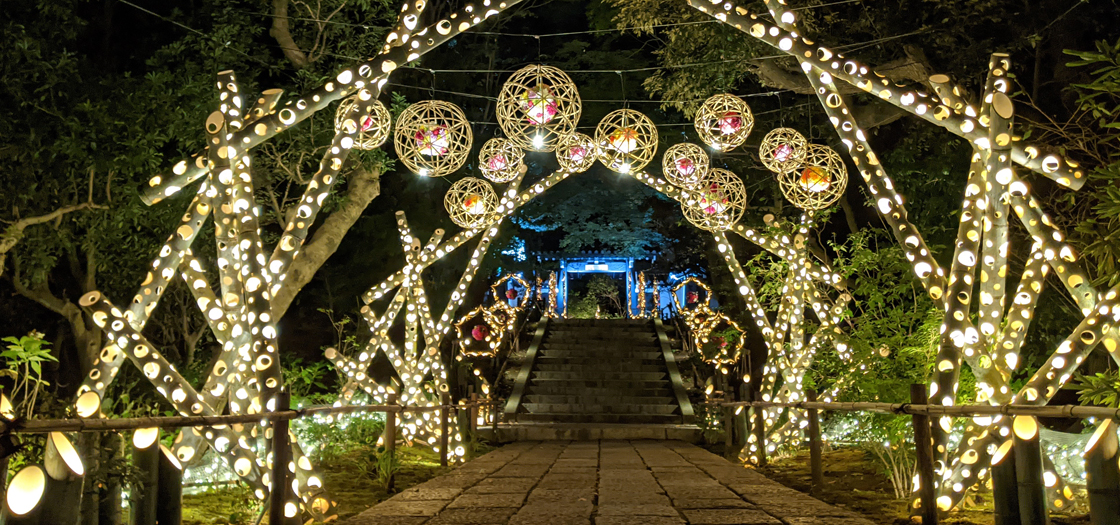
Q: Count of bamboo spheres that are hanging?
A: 12